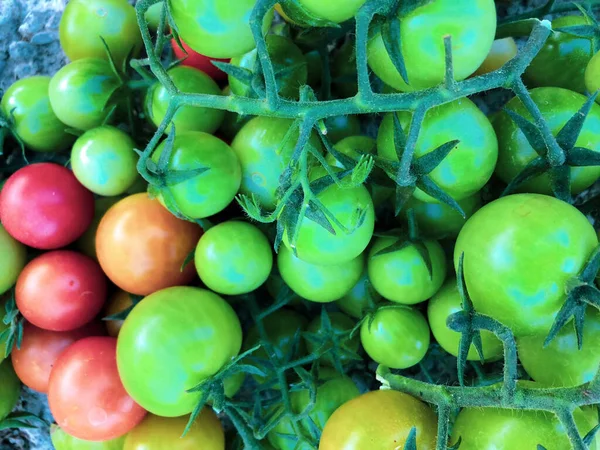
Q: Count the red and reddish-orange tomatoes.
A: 6